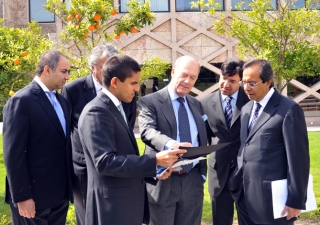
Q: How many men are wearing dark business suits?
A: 6